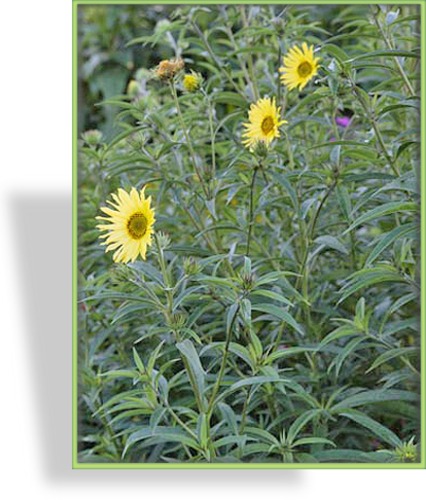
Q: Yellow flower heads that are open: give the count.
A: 3